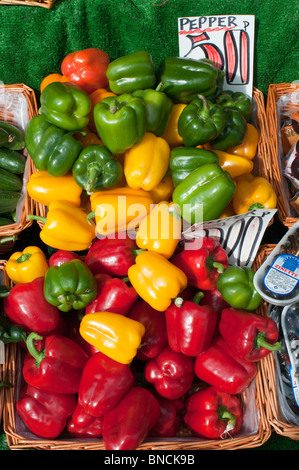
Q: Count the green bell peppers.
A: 14